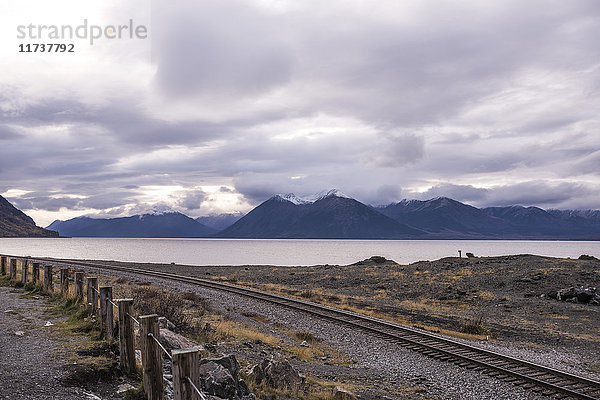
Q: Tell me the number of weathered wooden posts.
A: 12